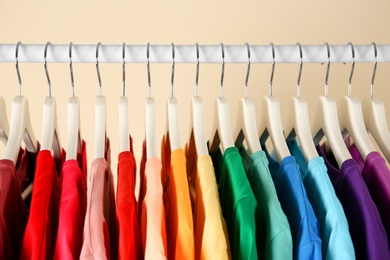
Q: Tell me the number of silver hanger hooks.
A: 15